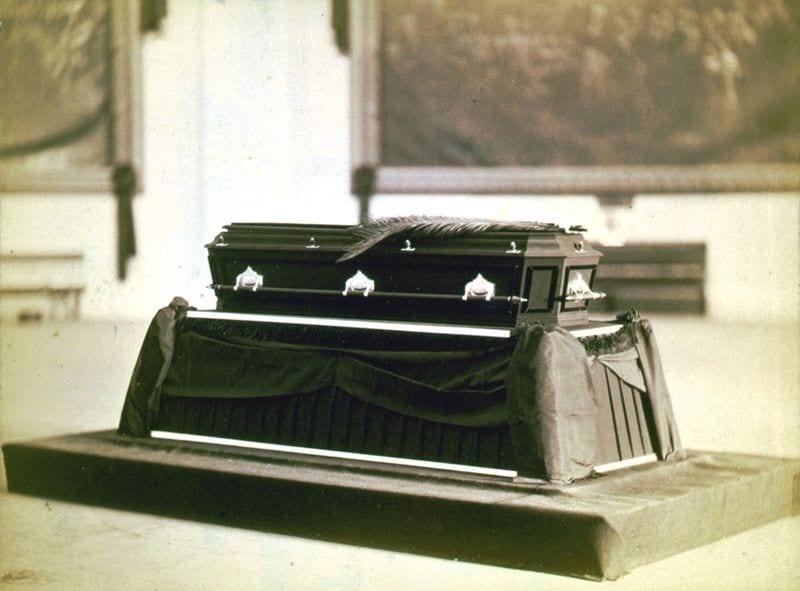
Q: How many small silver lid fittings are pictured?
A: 5